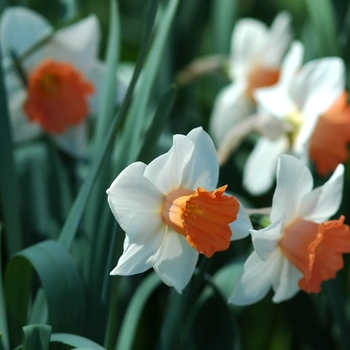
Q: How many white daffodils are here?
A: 5